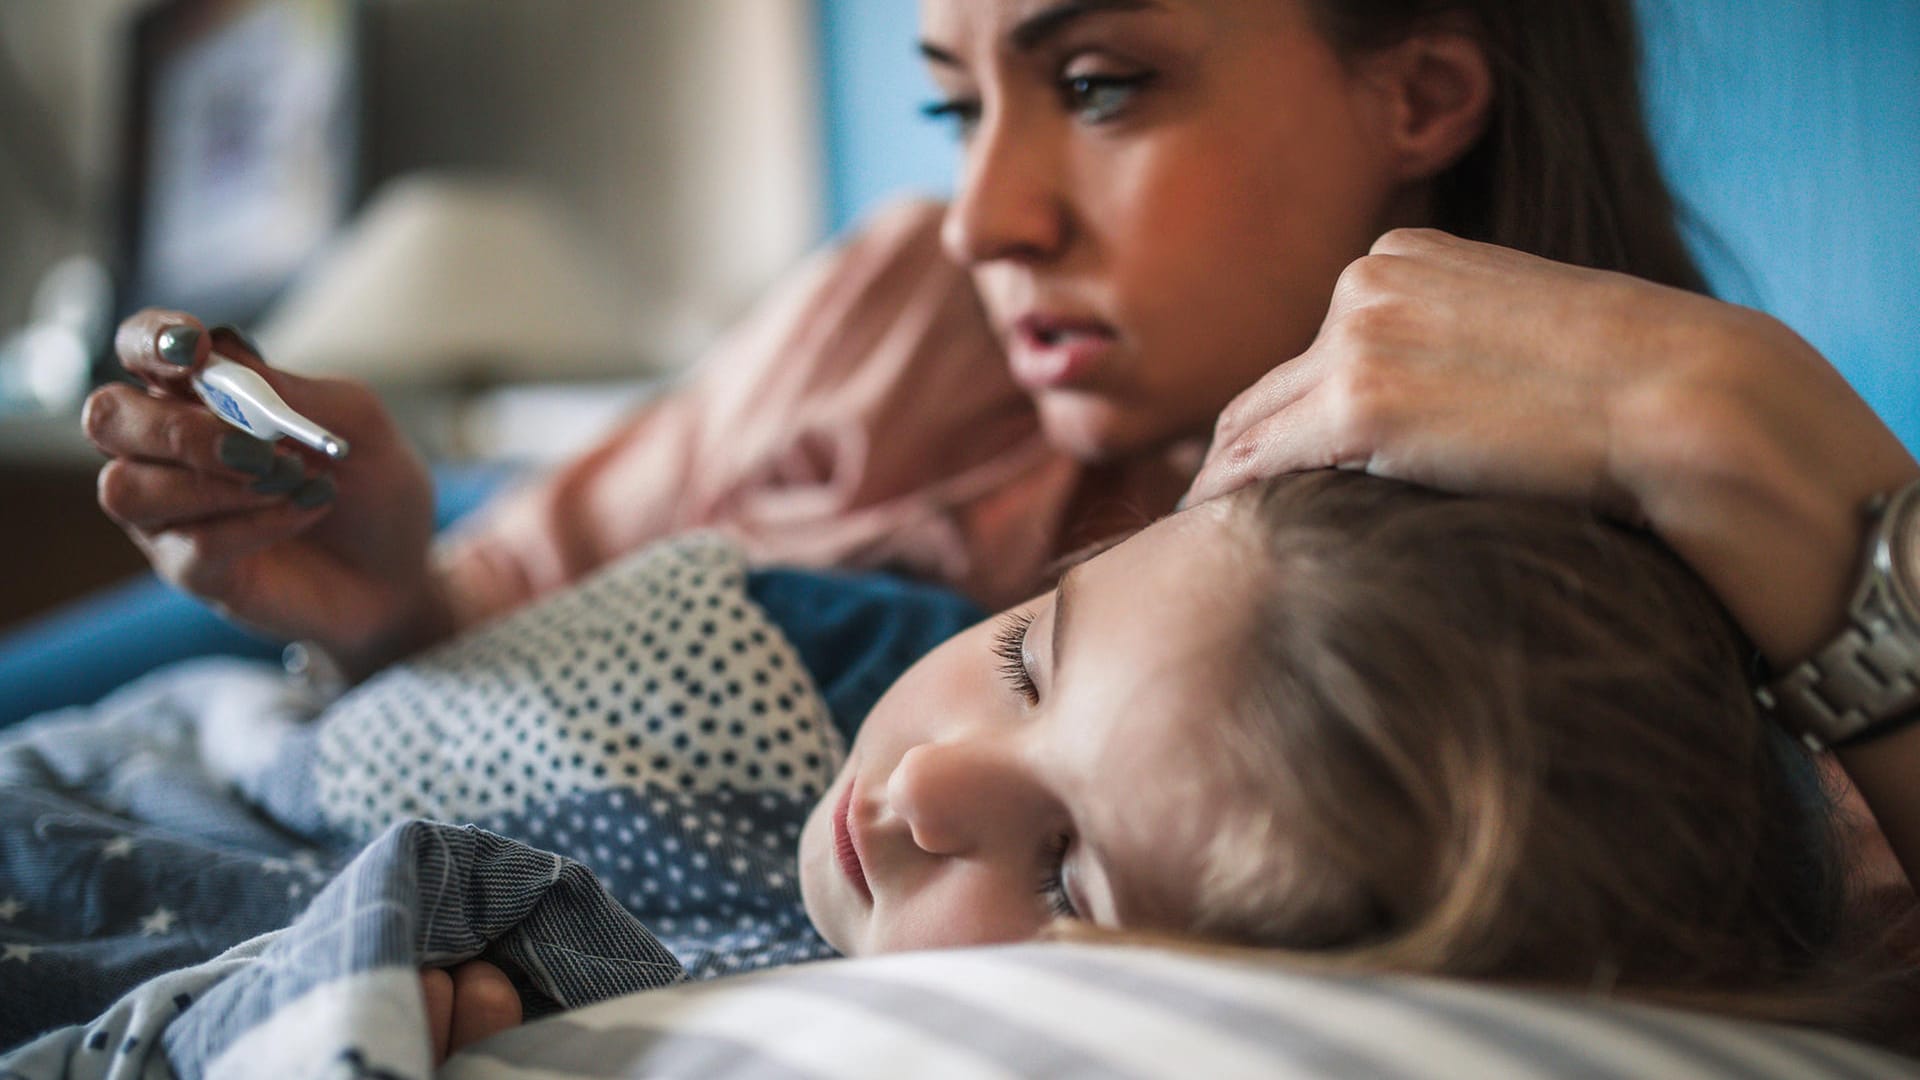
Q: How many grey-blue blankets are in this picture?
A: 1